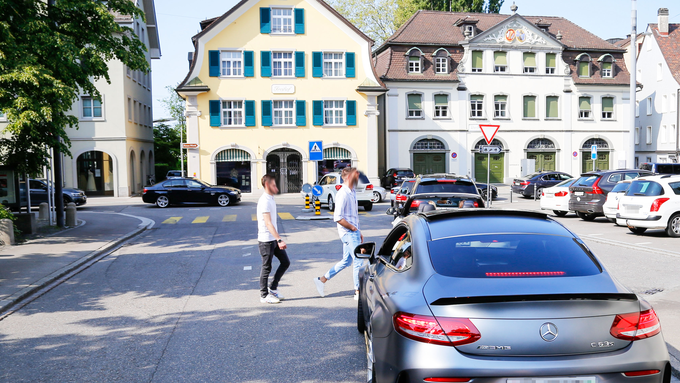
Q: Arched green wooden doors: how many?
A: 4